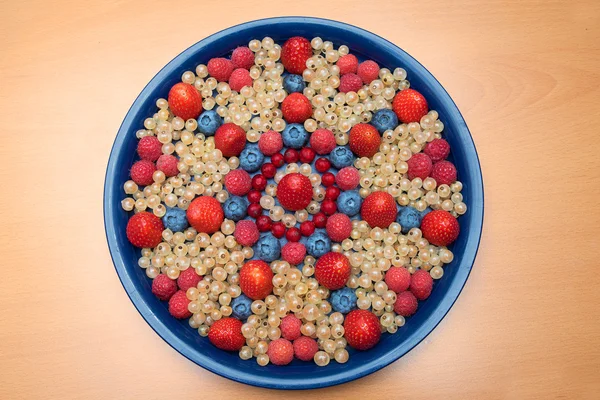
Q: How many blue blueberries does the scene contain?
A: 14